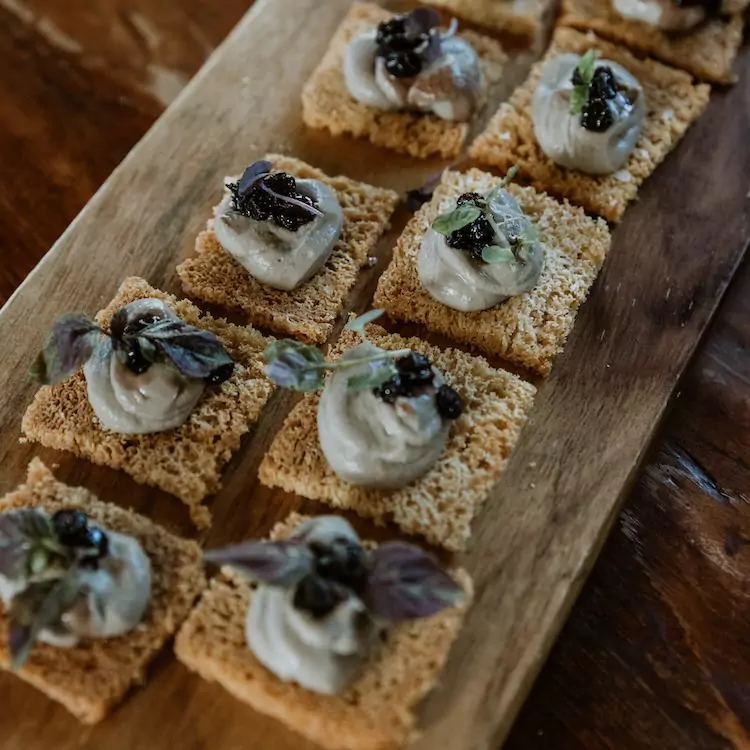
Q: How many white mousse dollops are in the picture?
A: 9